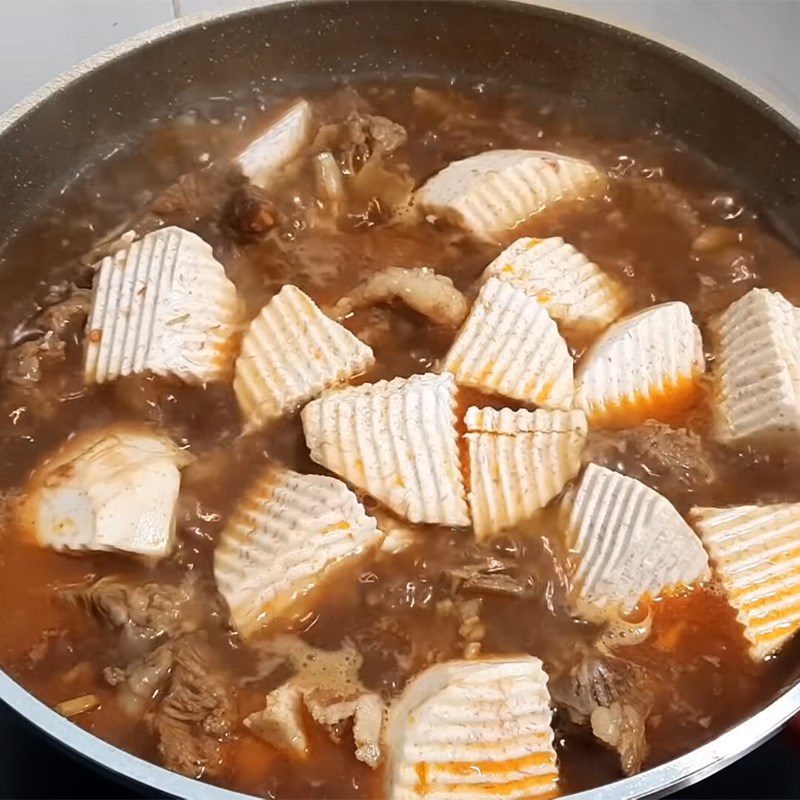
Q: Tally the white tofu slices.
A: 15